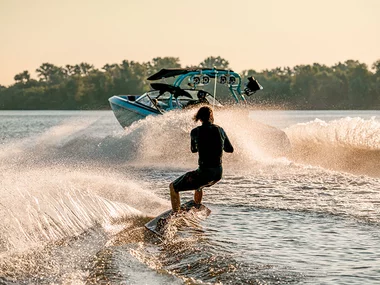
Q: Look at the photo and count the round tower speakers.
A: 4